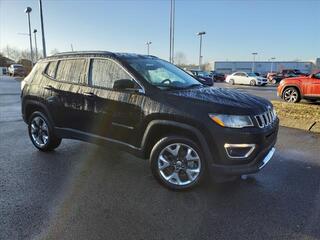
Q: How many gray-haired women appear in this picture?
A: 0